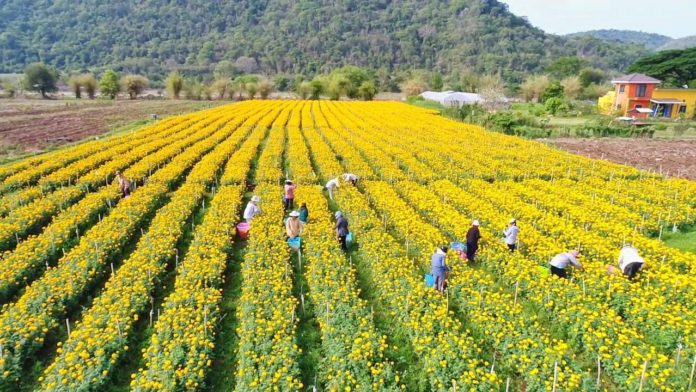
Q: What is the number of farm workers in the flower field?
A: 13